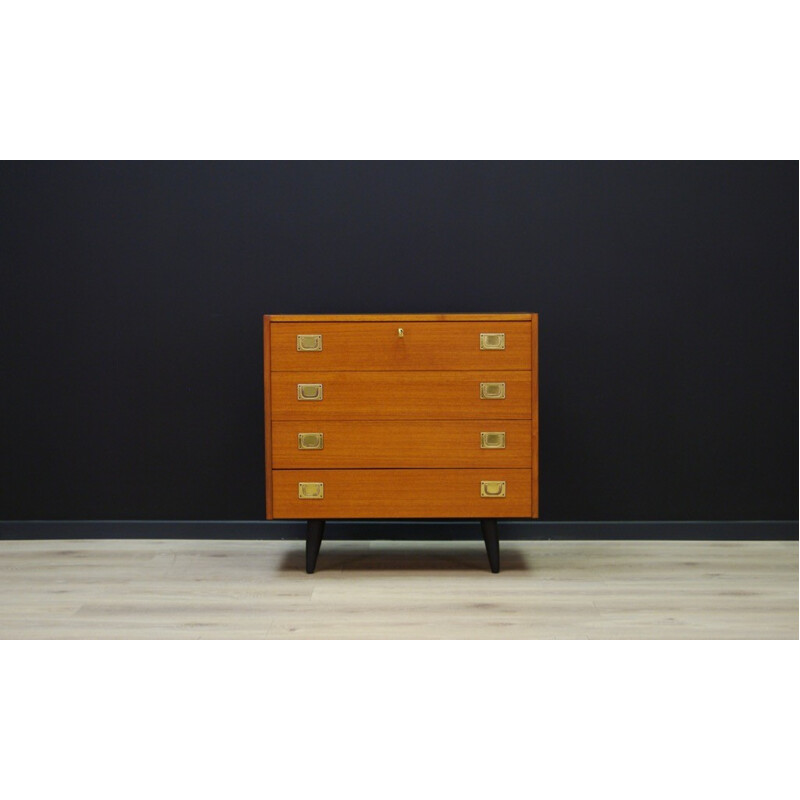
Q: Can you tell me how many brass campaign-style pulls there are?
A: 8